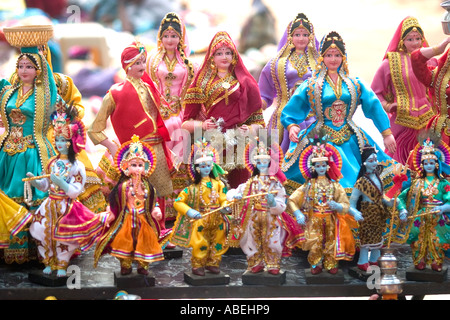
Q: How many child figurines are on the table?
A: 7